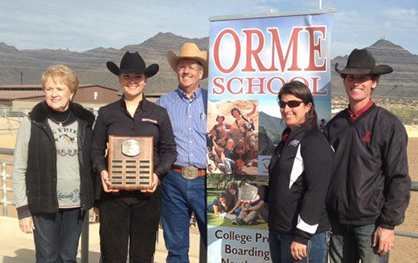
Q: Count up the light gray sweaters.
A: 1